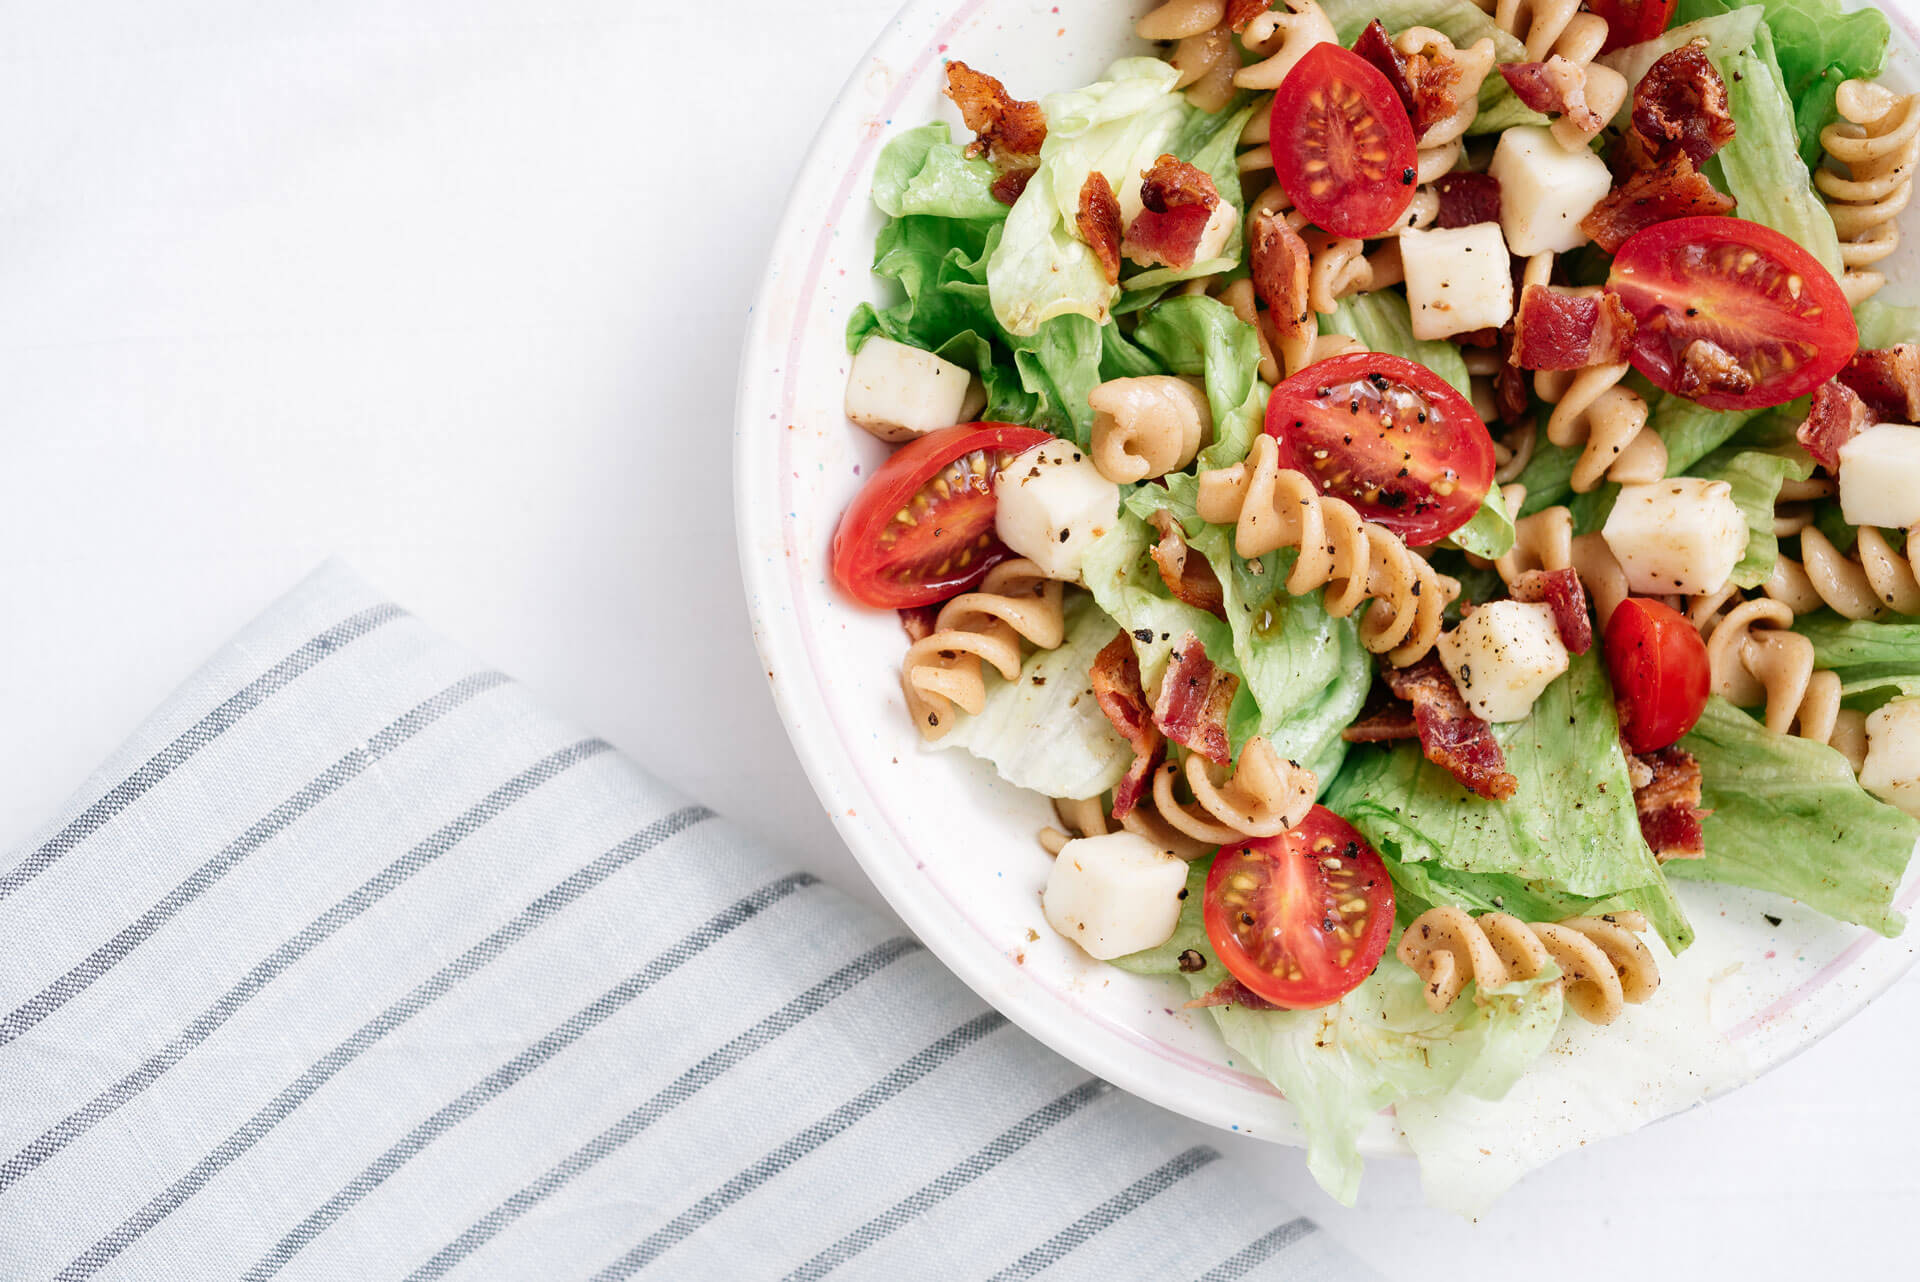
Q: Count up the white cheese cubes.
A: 9